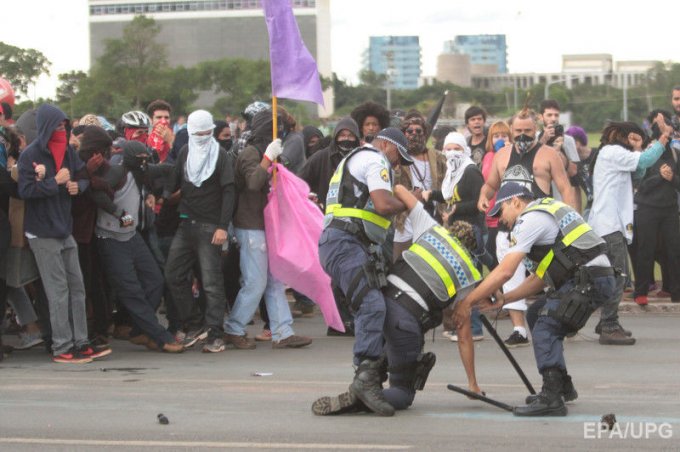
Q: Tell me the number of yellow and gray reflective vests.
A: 3